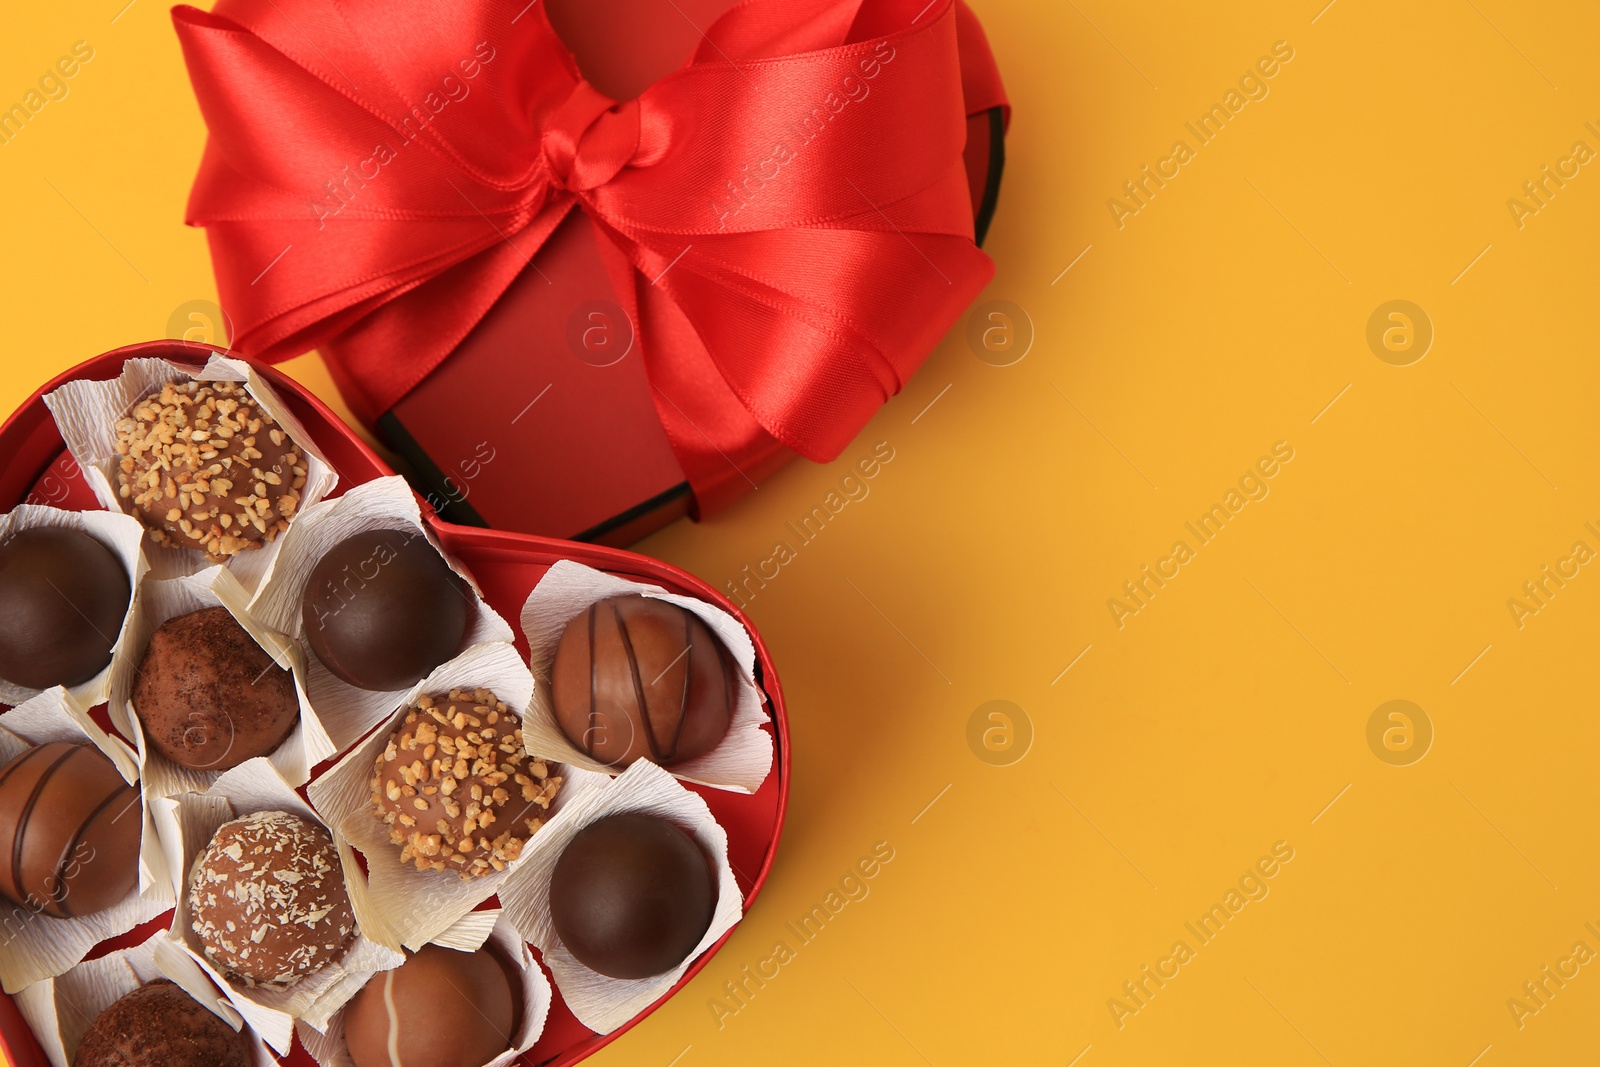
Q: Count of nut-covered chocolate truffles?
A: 2